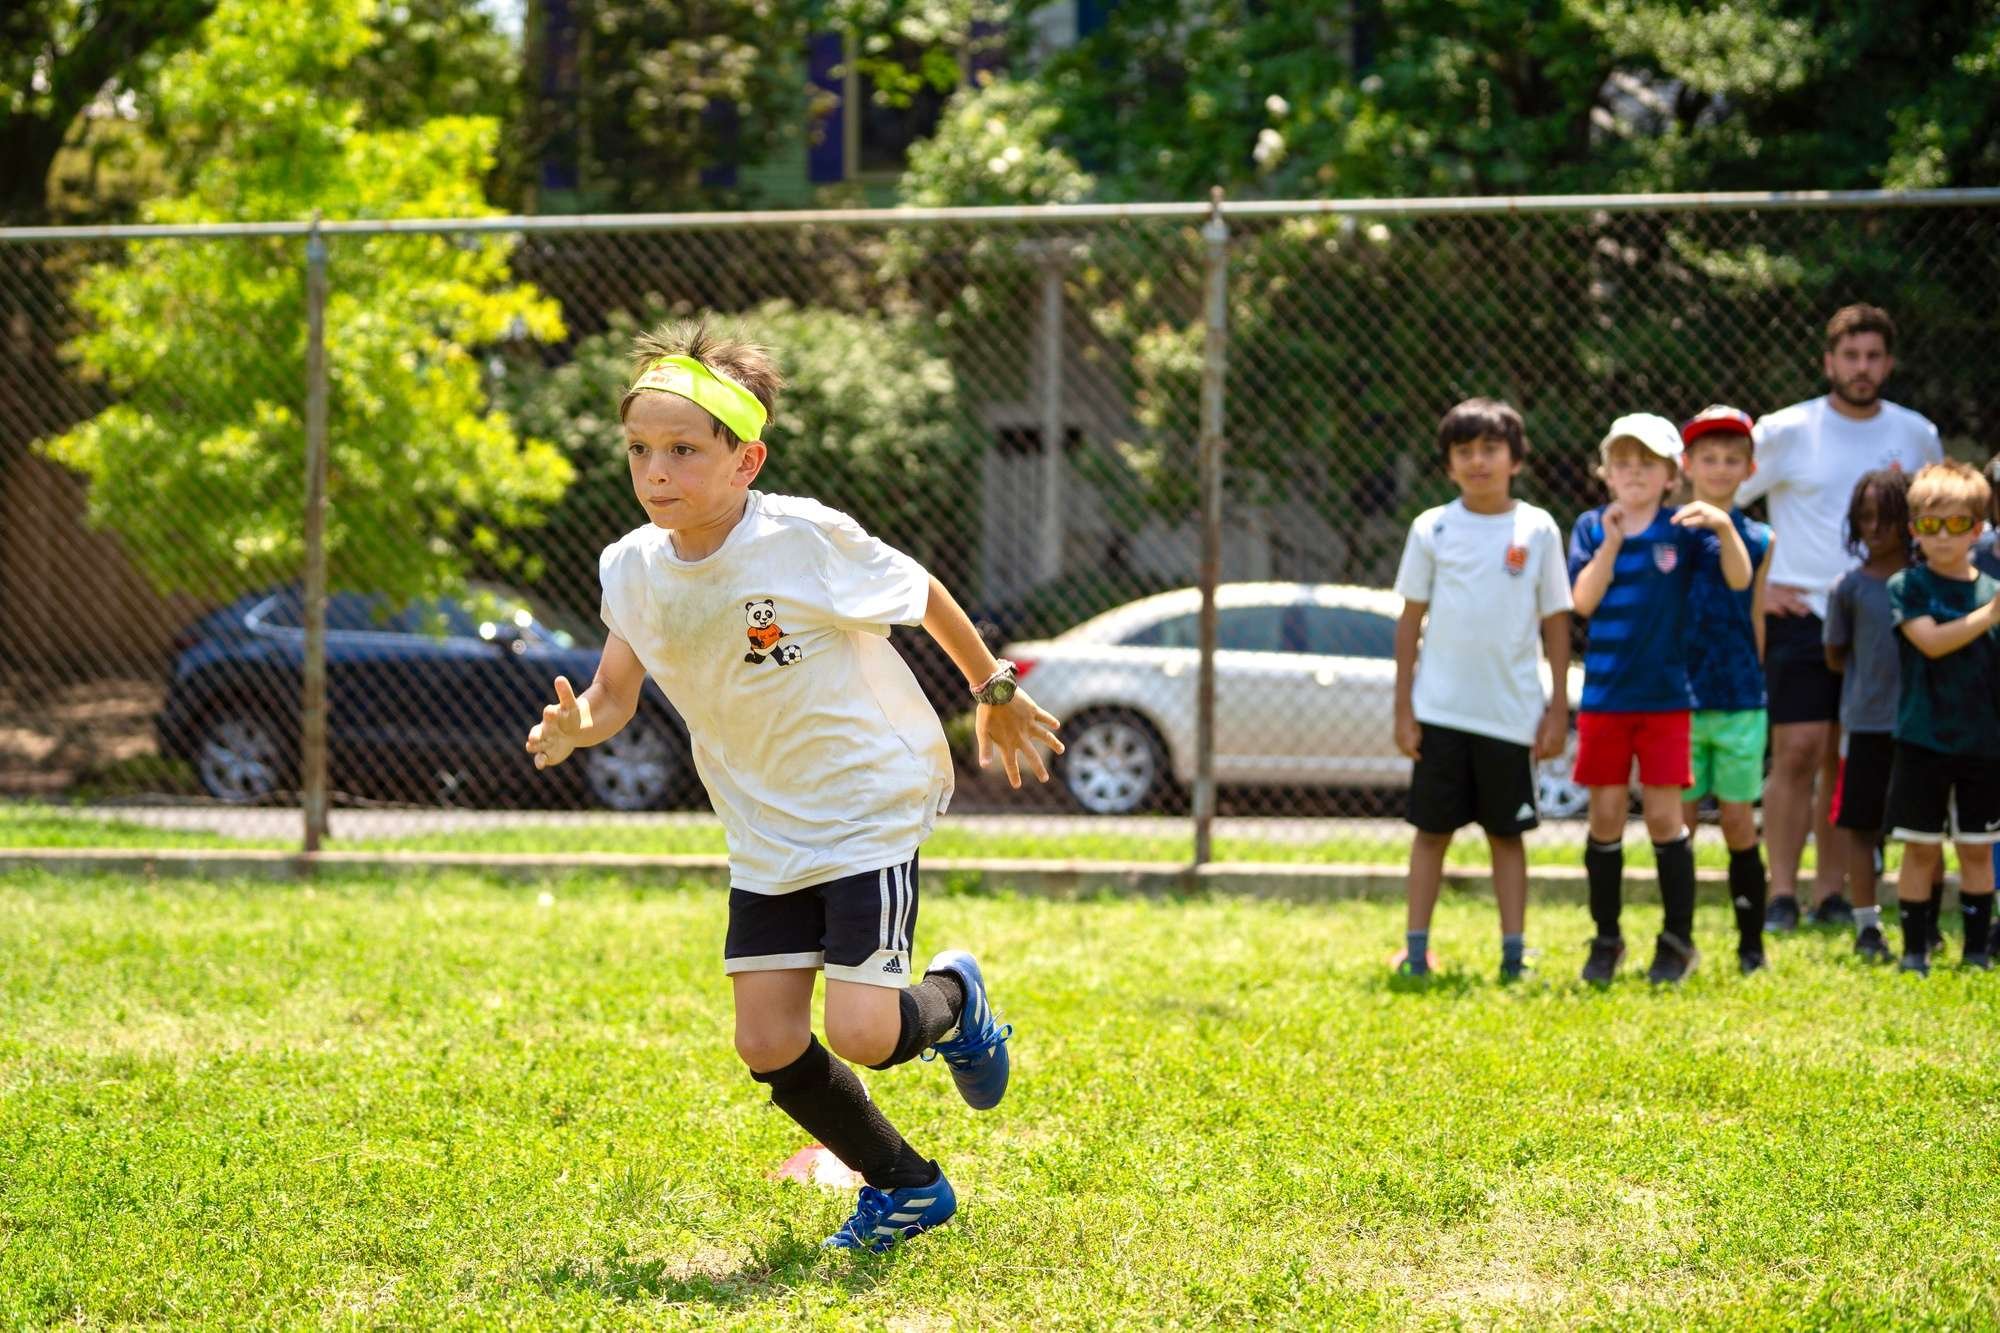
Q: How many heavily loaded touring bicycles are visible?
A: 0